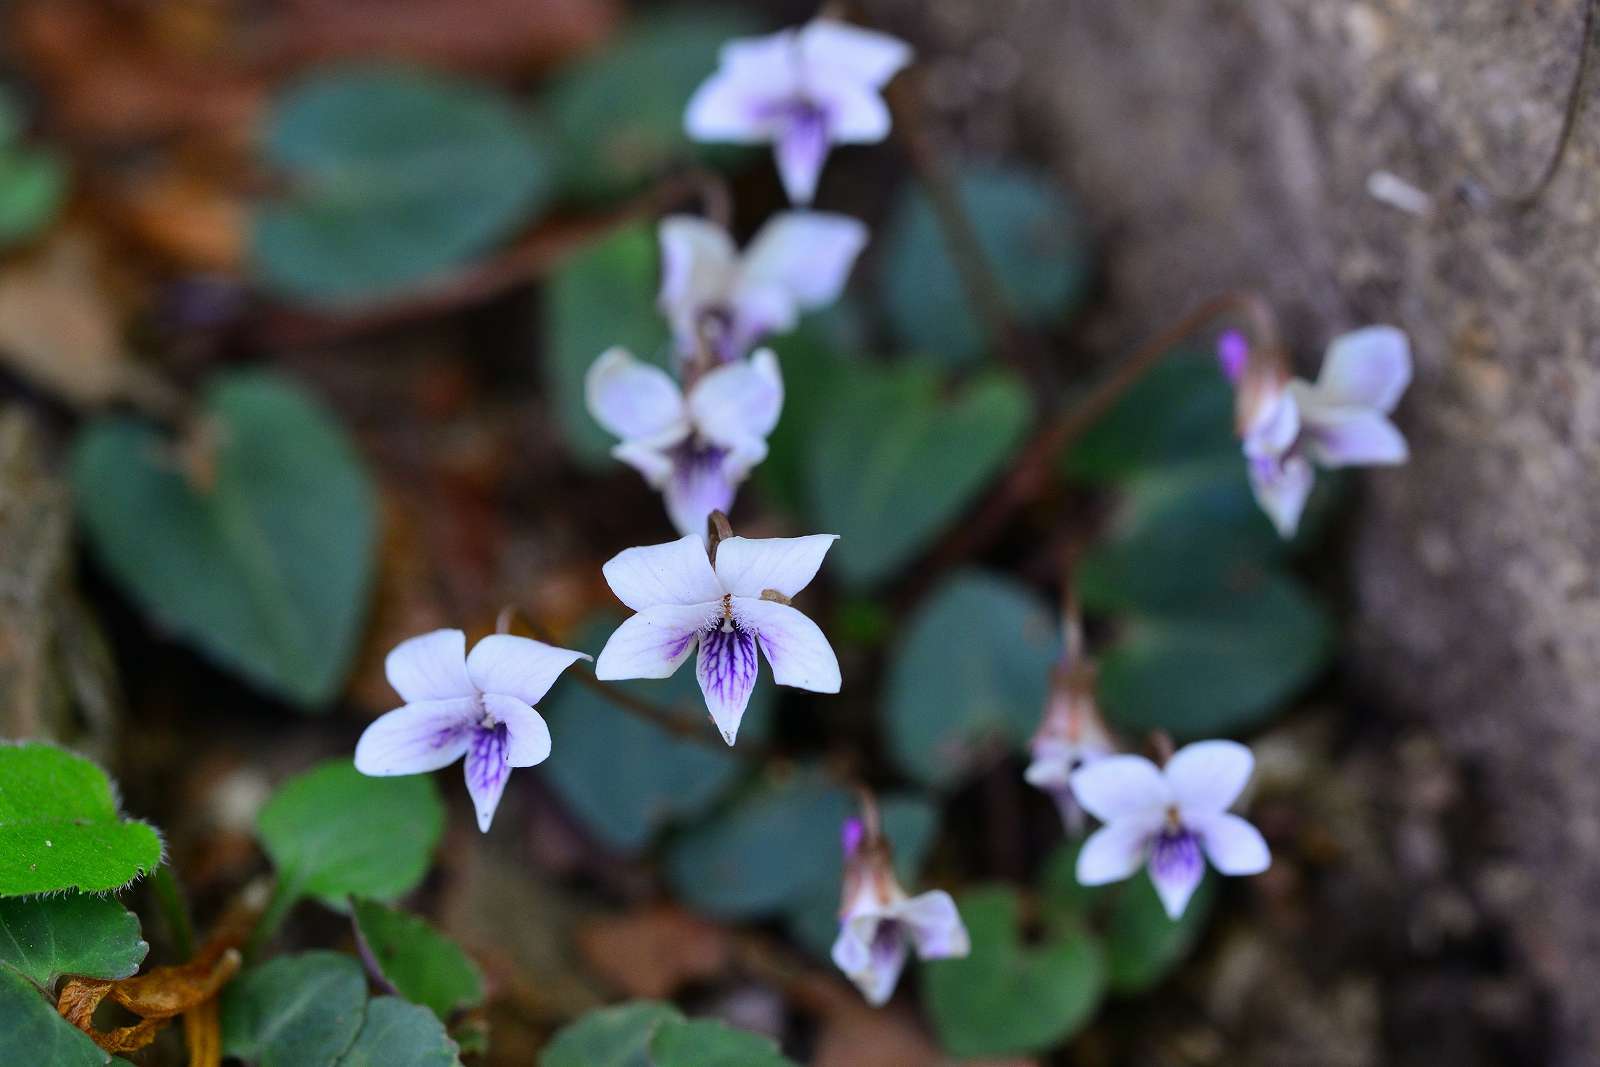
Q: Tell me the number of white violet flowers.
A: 9